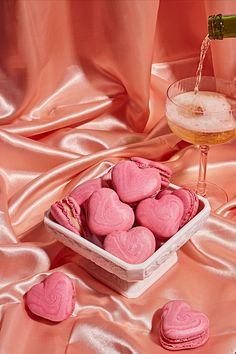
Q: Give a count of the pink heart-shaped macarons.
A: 10